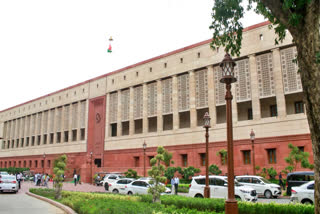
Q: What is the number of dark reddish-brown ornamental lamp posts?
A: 6